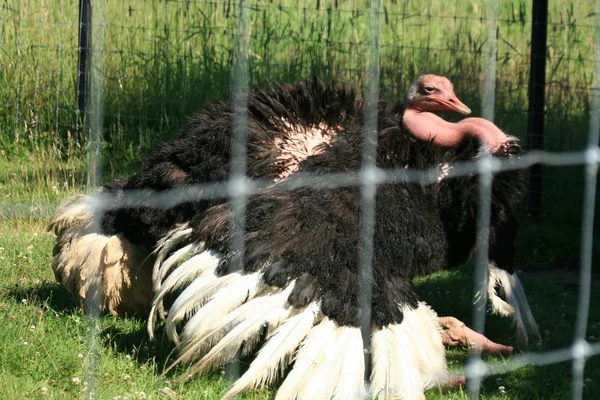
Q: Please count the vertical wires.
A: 5